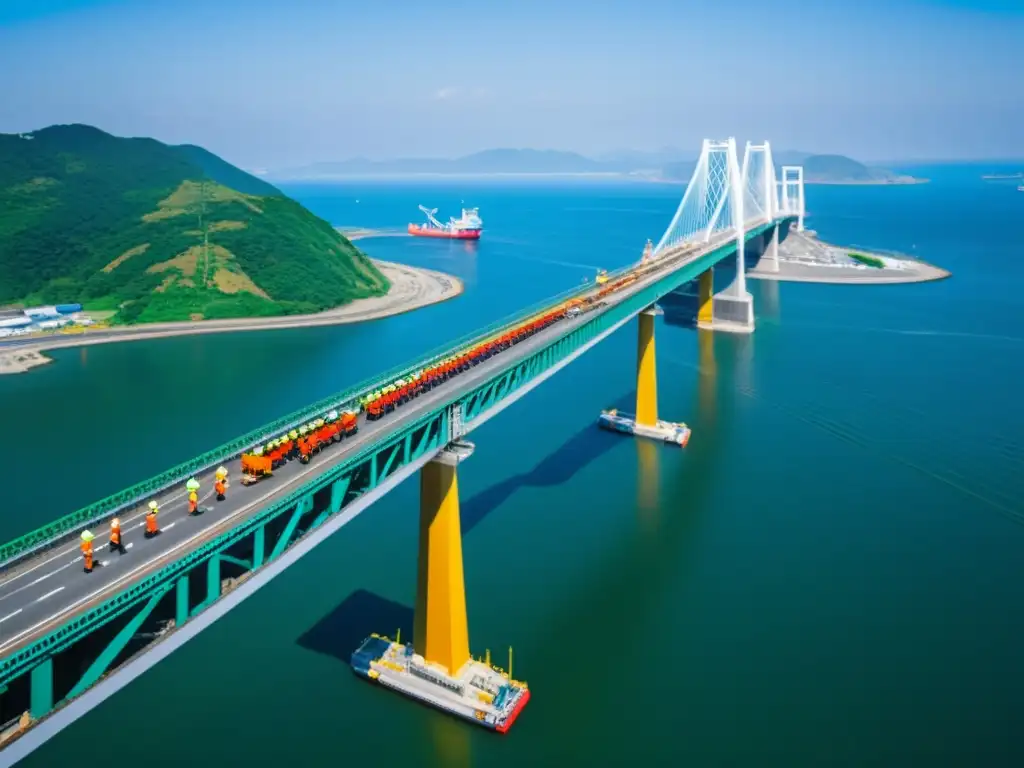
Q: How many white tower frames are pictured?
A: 3